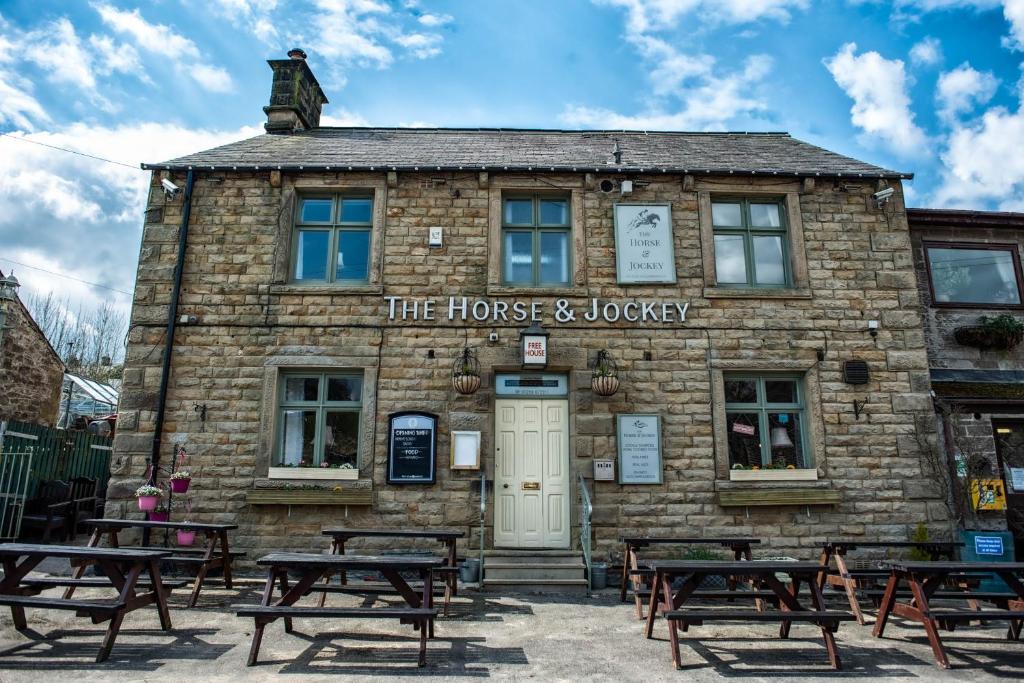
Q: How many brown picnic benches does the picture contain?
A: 8